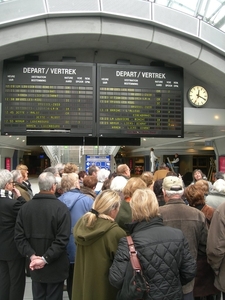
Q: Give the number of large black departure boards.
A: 2